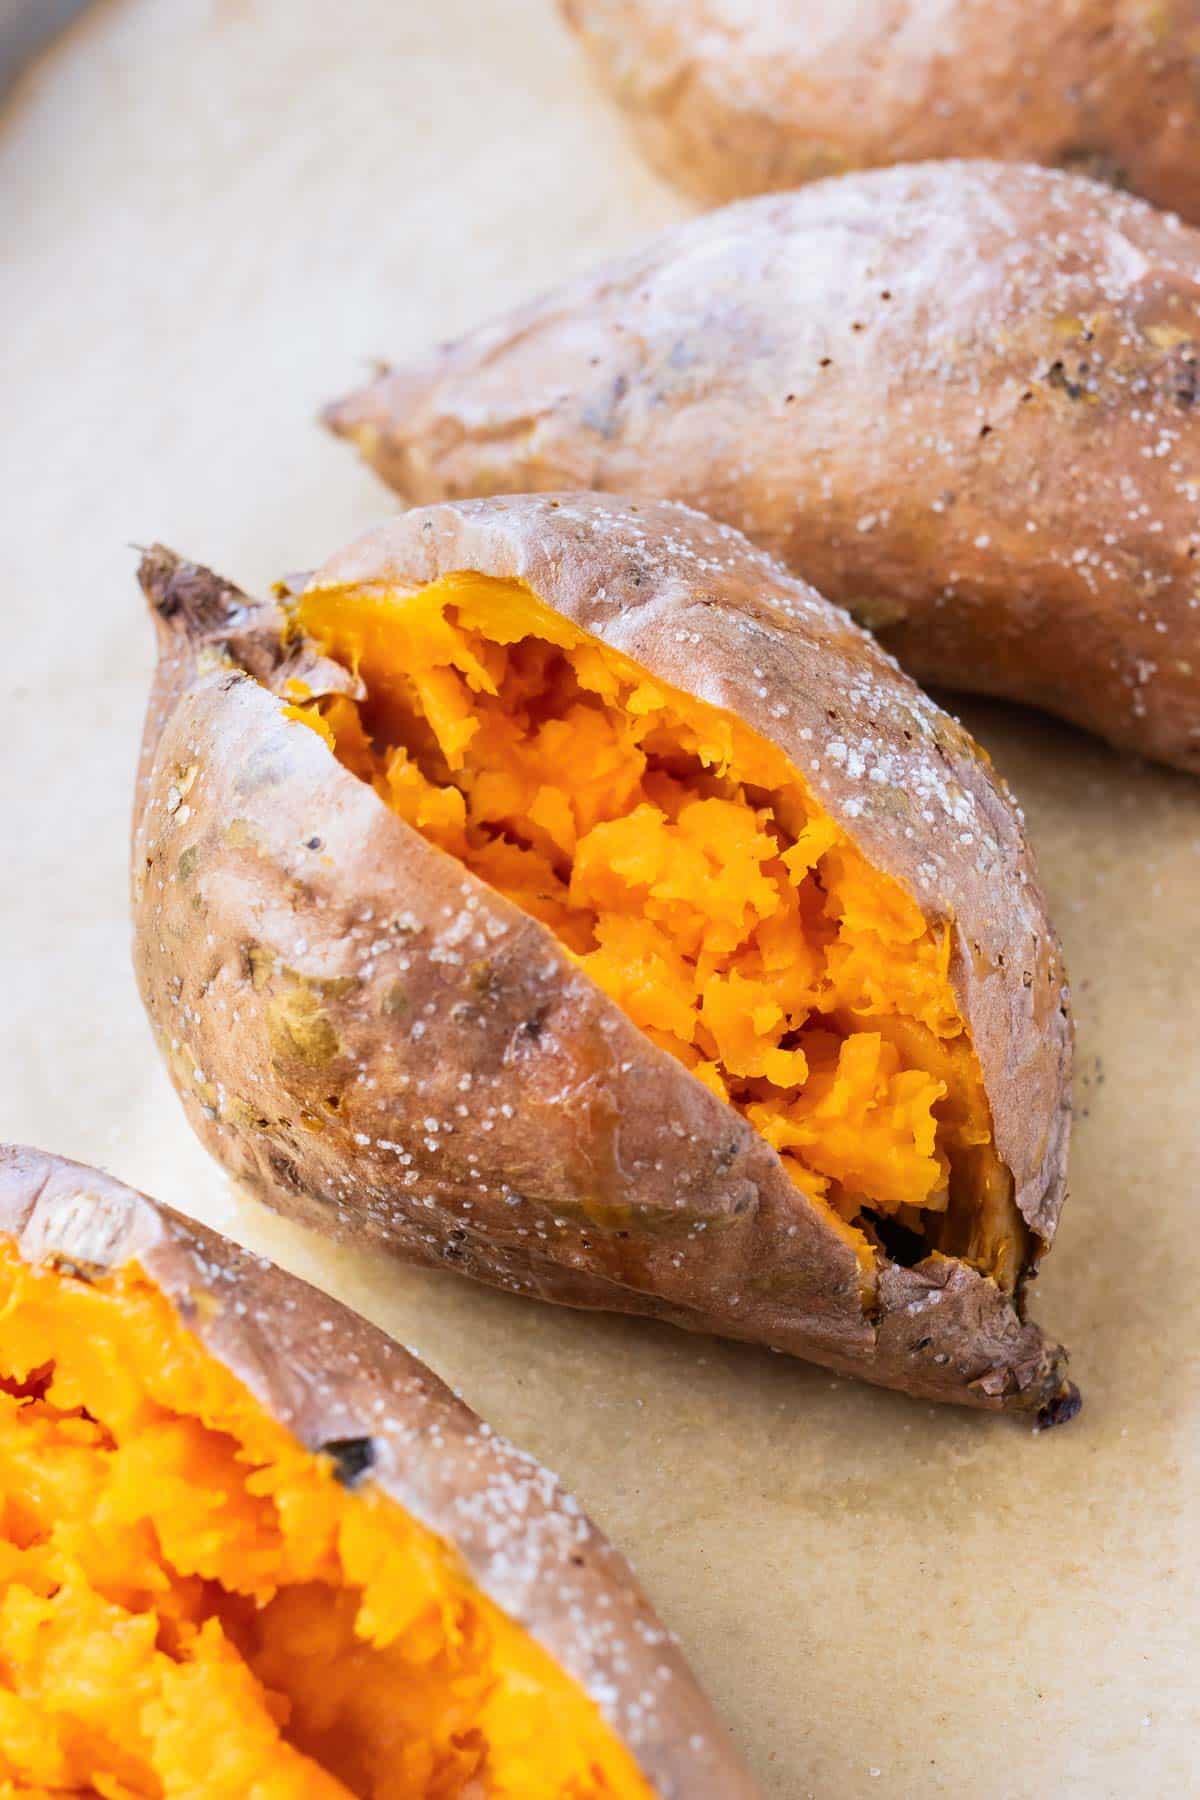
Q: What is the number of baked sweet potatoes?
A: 4